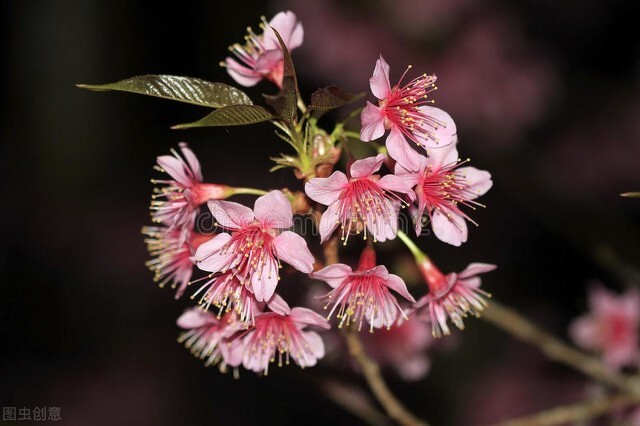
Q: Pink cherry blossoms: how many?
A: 12